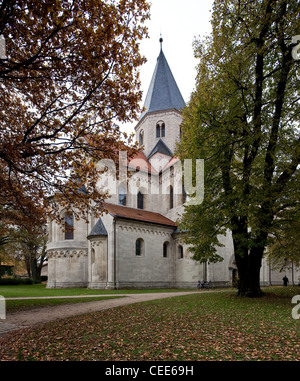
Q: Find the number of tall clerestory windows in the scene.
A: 4